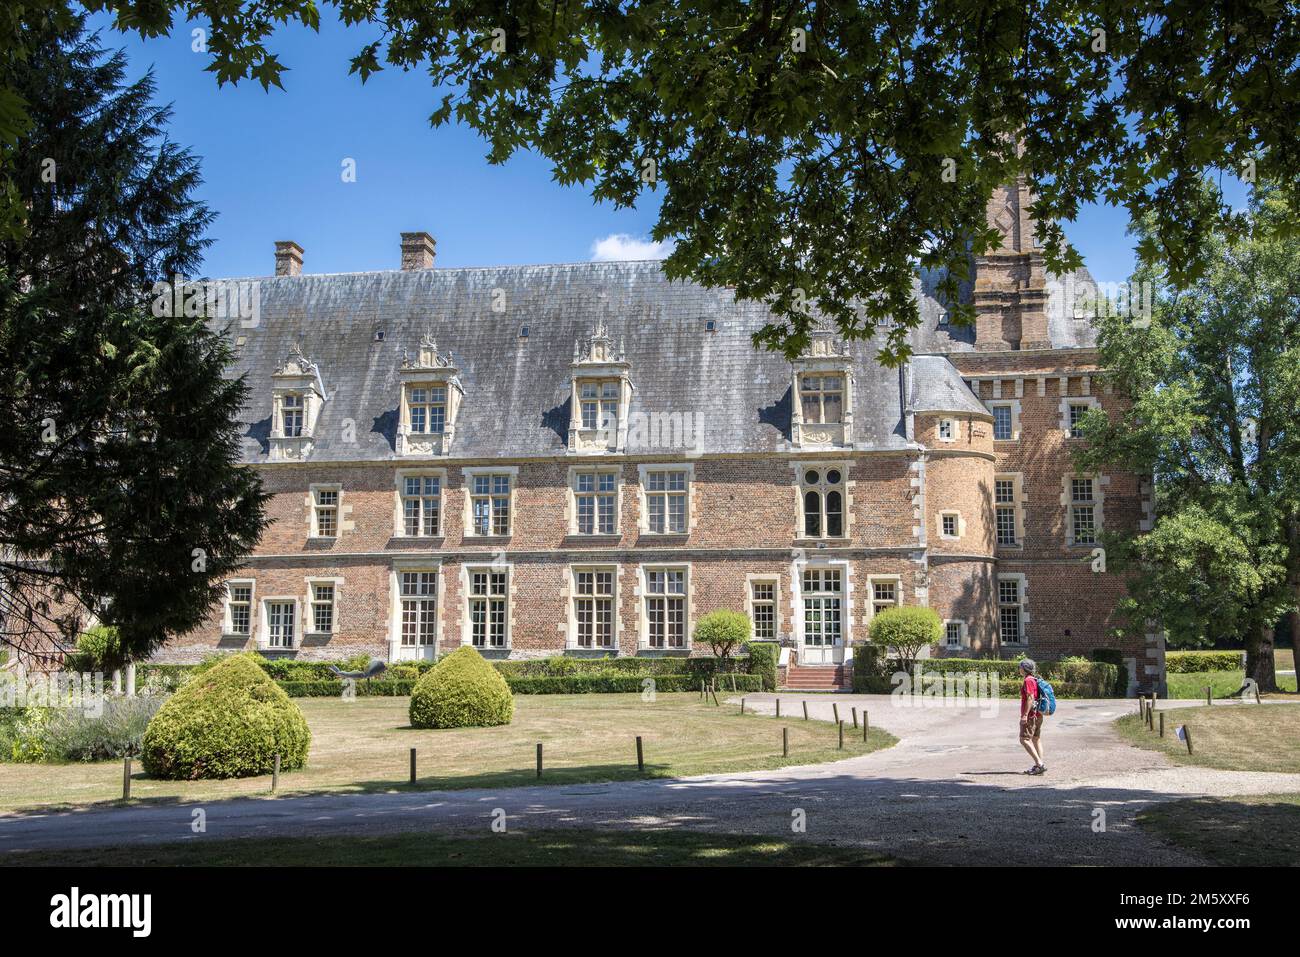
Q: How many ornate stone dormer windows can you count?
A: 4